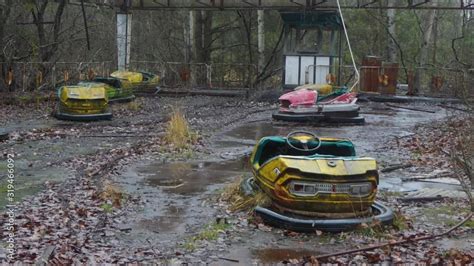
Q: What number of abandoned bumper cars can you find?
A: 6